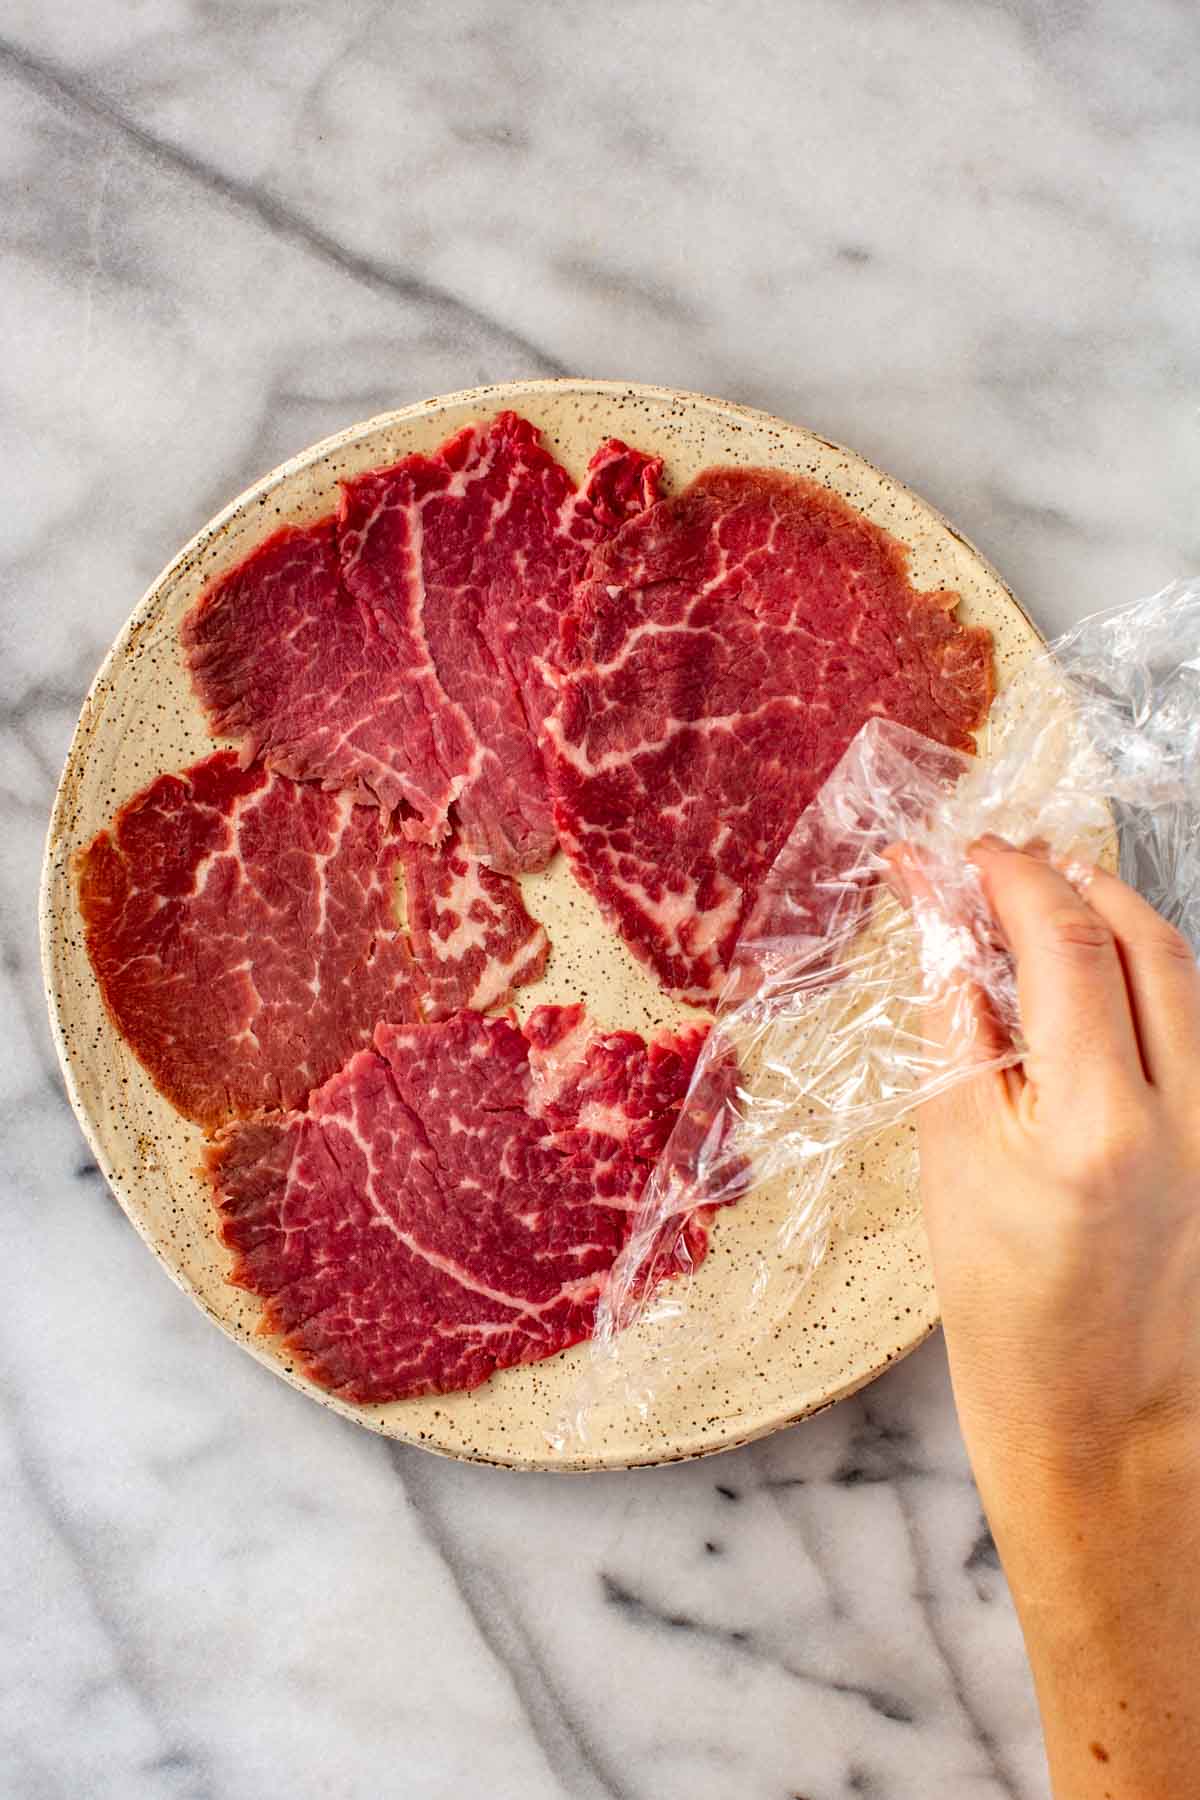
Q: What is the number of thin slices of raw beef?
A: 4